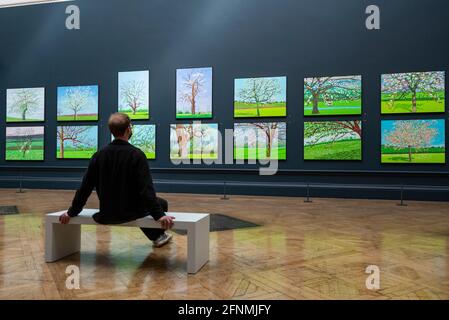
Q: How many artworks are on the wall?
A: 14